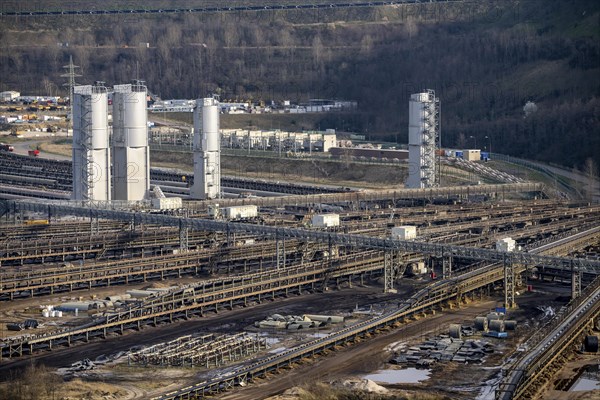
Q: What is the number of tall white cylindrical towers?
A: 4